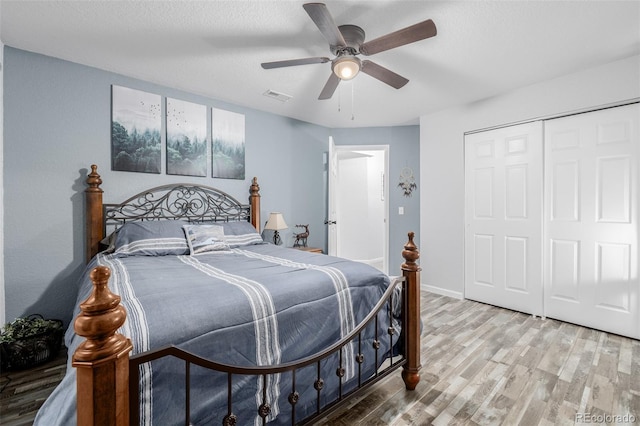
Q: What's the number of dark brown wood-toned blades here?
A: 5